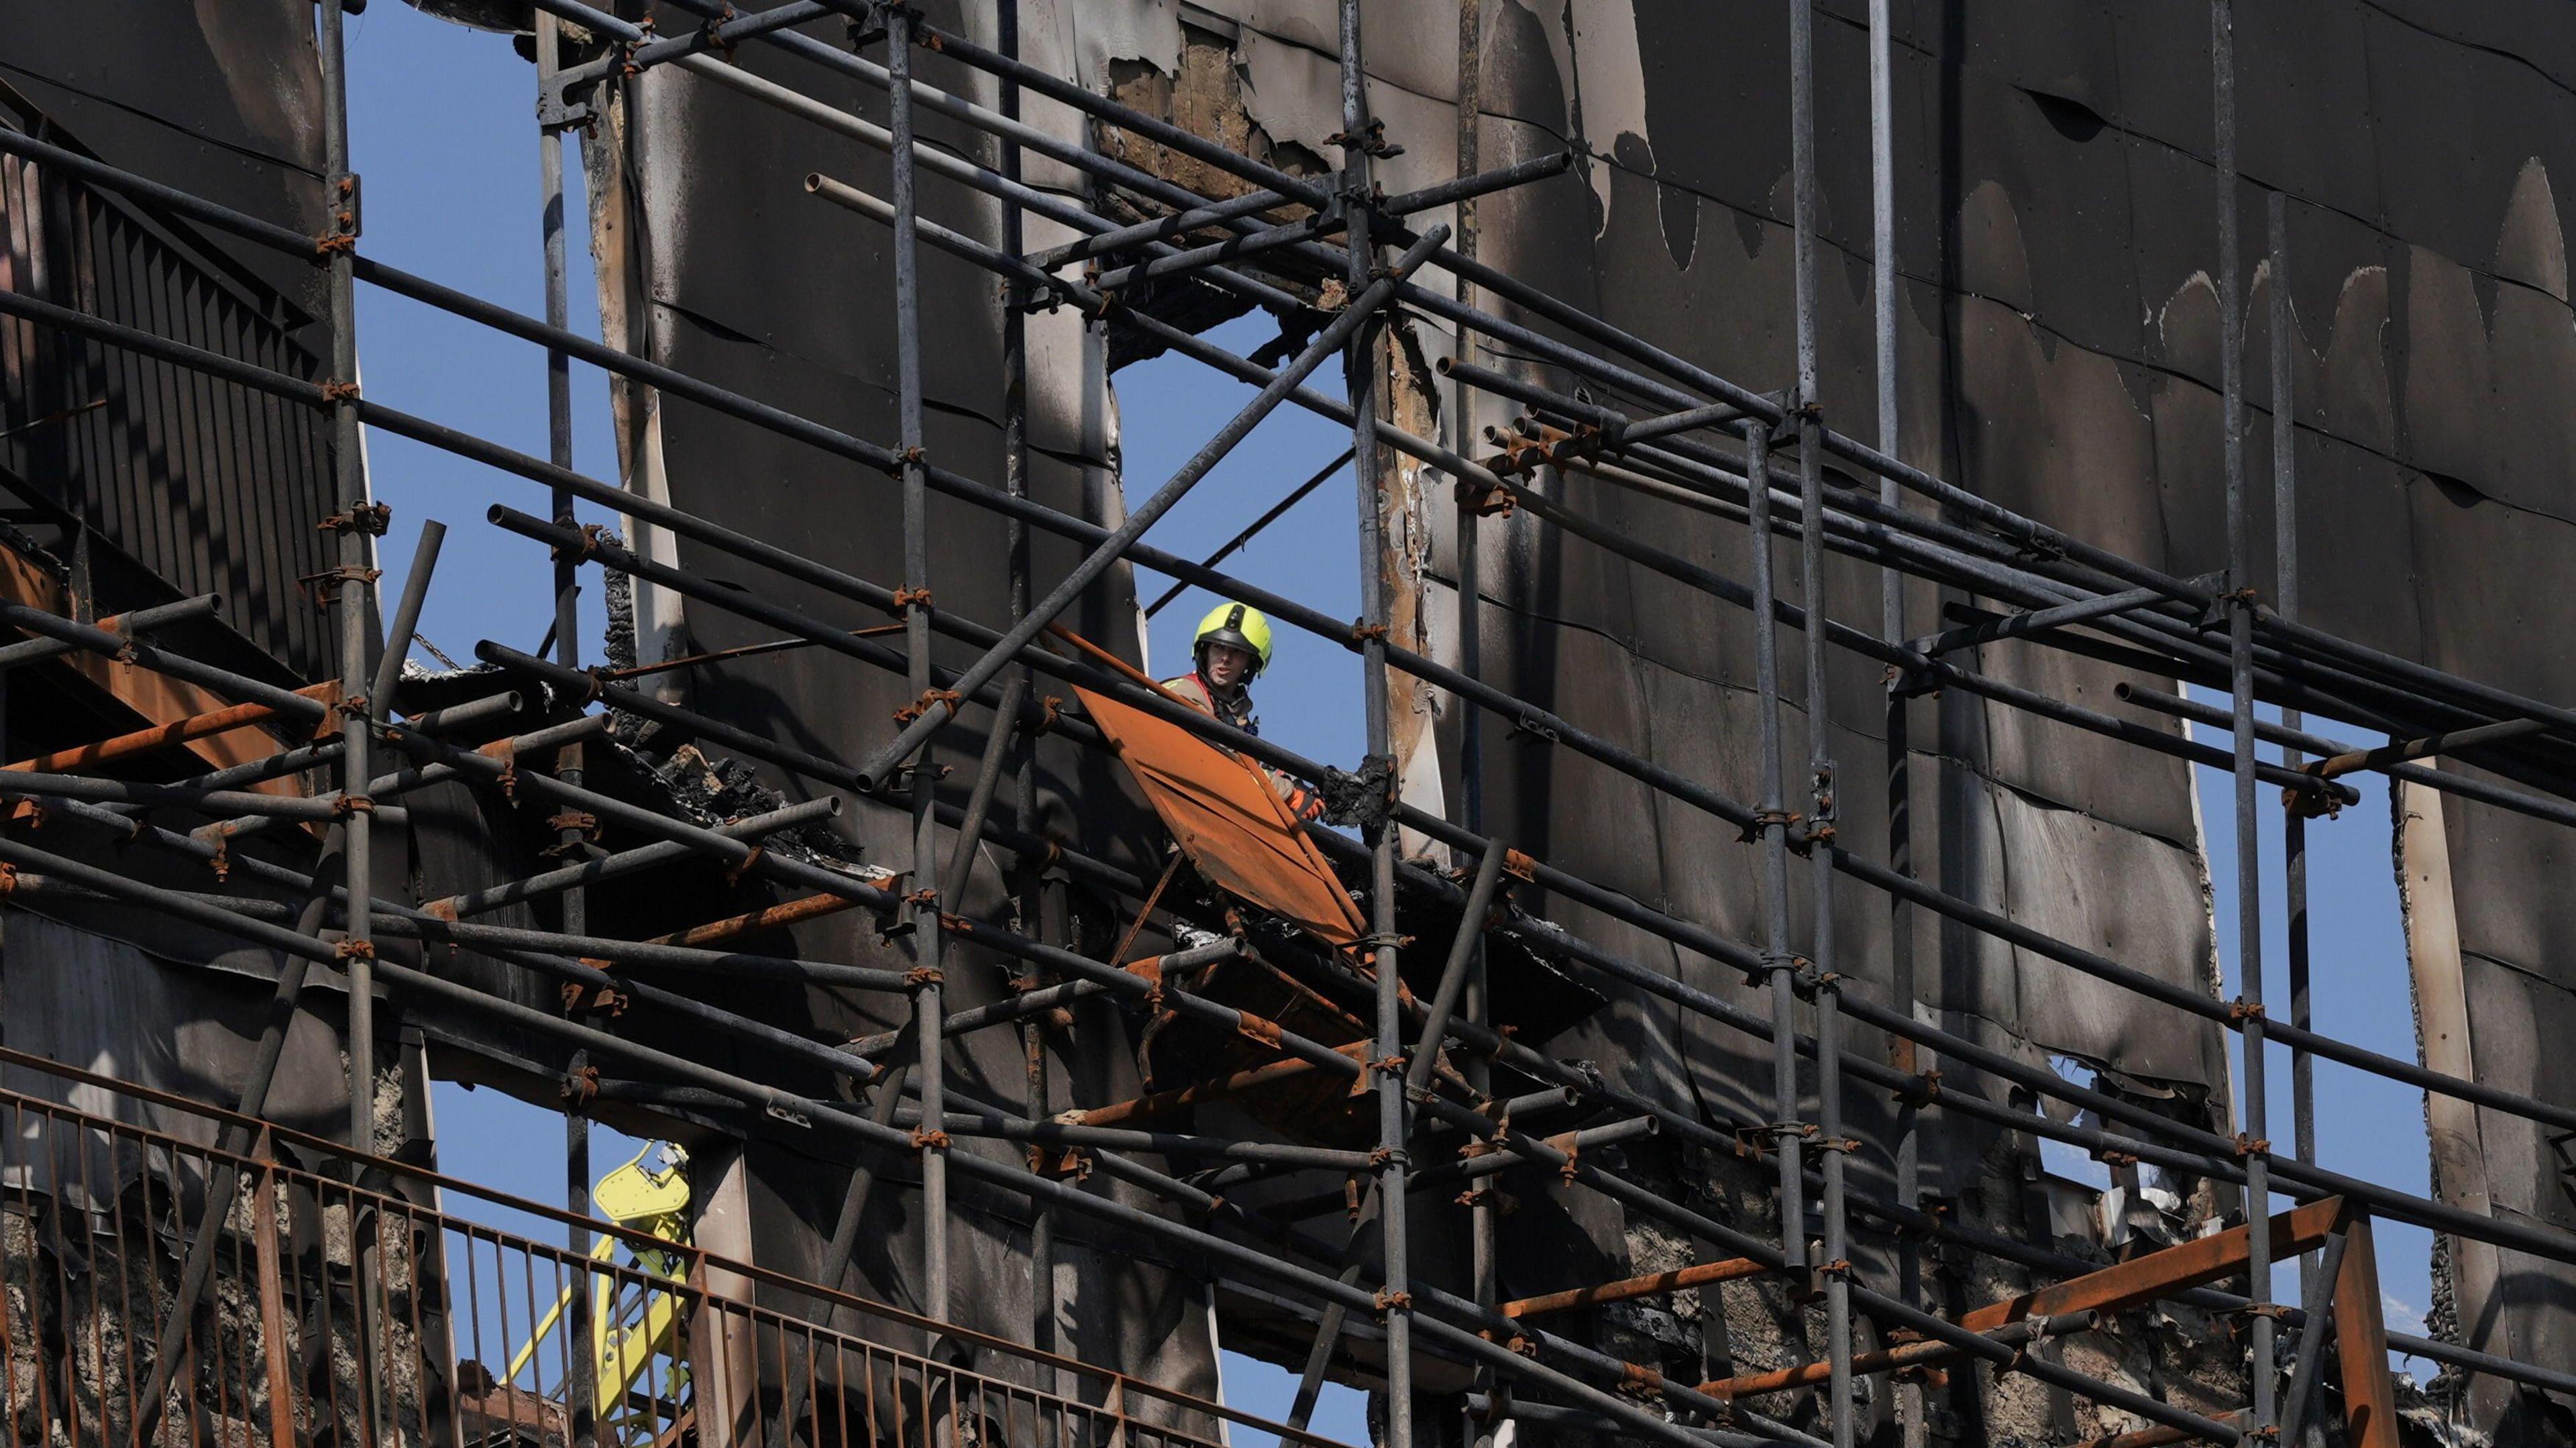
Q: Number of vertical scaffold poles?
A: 11